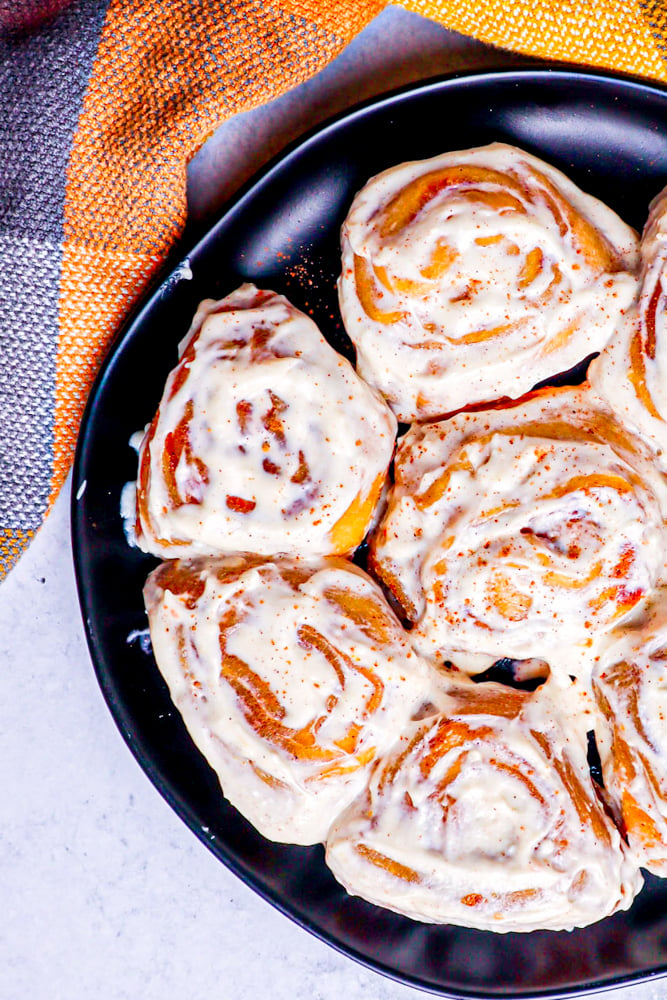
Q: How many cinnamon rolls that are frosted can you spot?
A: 7